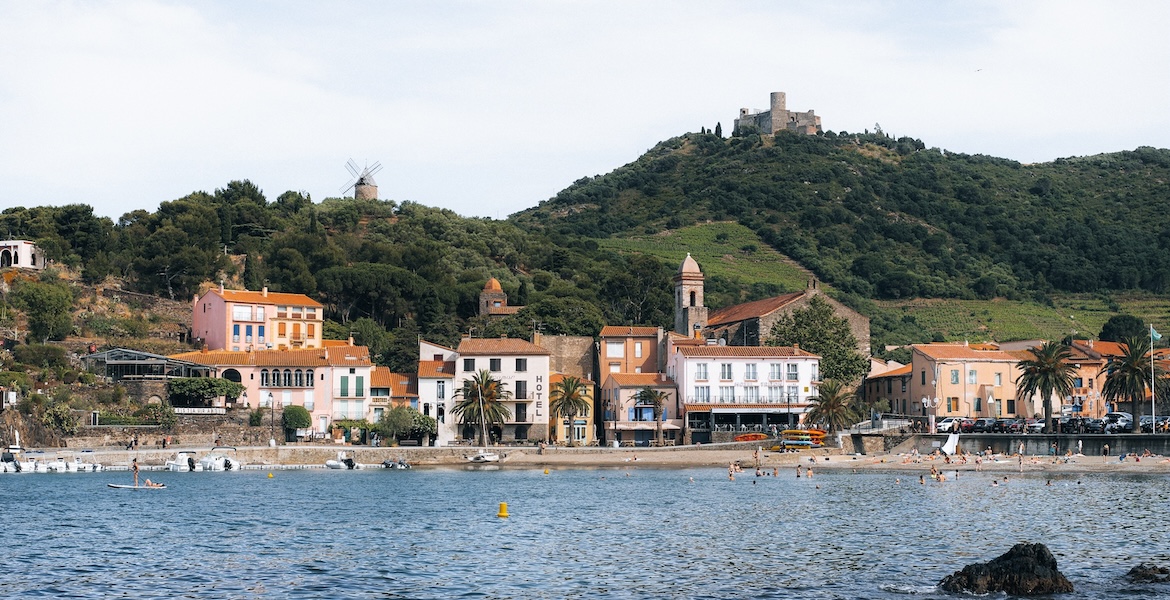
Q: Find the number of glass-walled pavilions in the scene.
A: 1